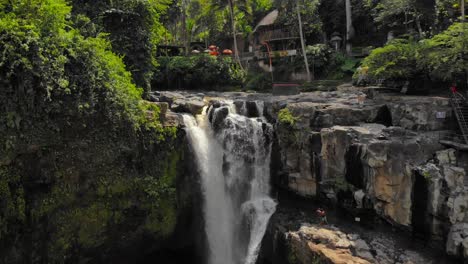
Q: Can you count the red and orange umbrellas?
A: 3